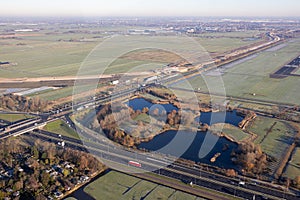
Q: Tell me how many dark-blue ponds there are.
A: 3